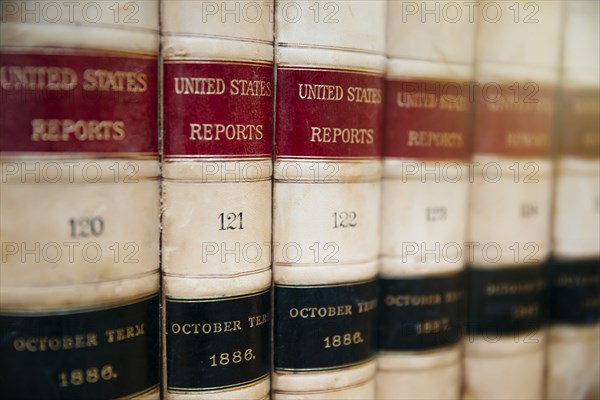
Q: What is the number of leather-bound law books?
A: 6